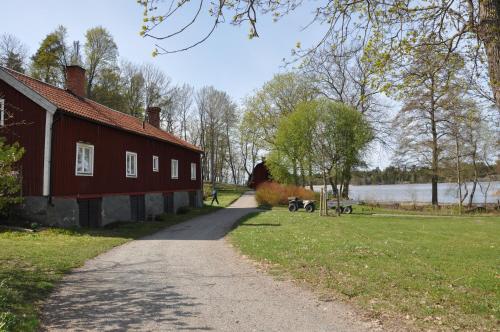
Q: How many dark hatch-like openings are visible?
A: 4